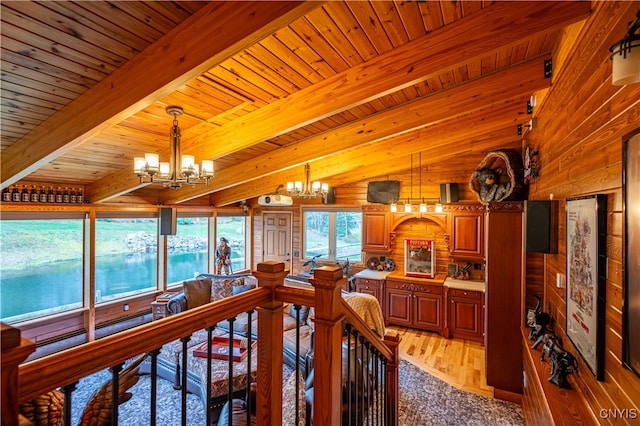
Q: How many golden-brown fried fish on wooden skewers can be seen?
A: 0